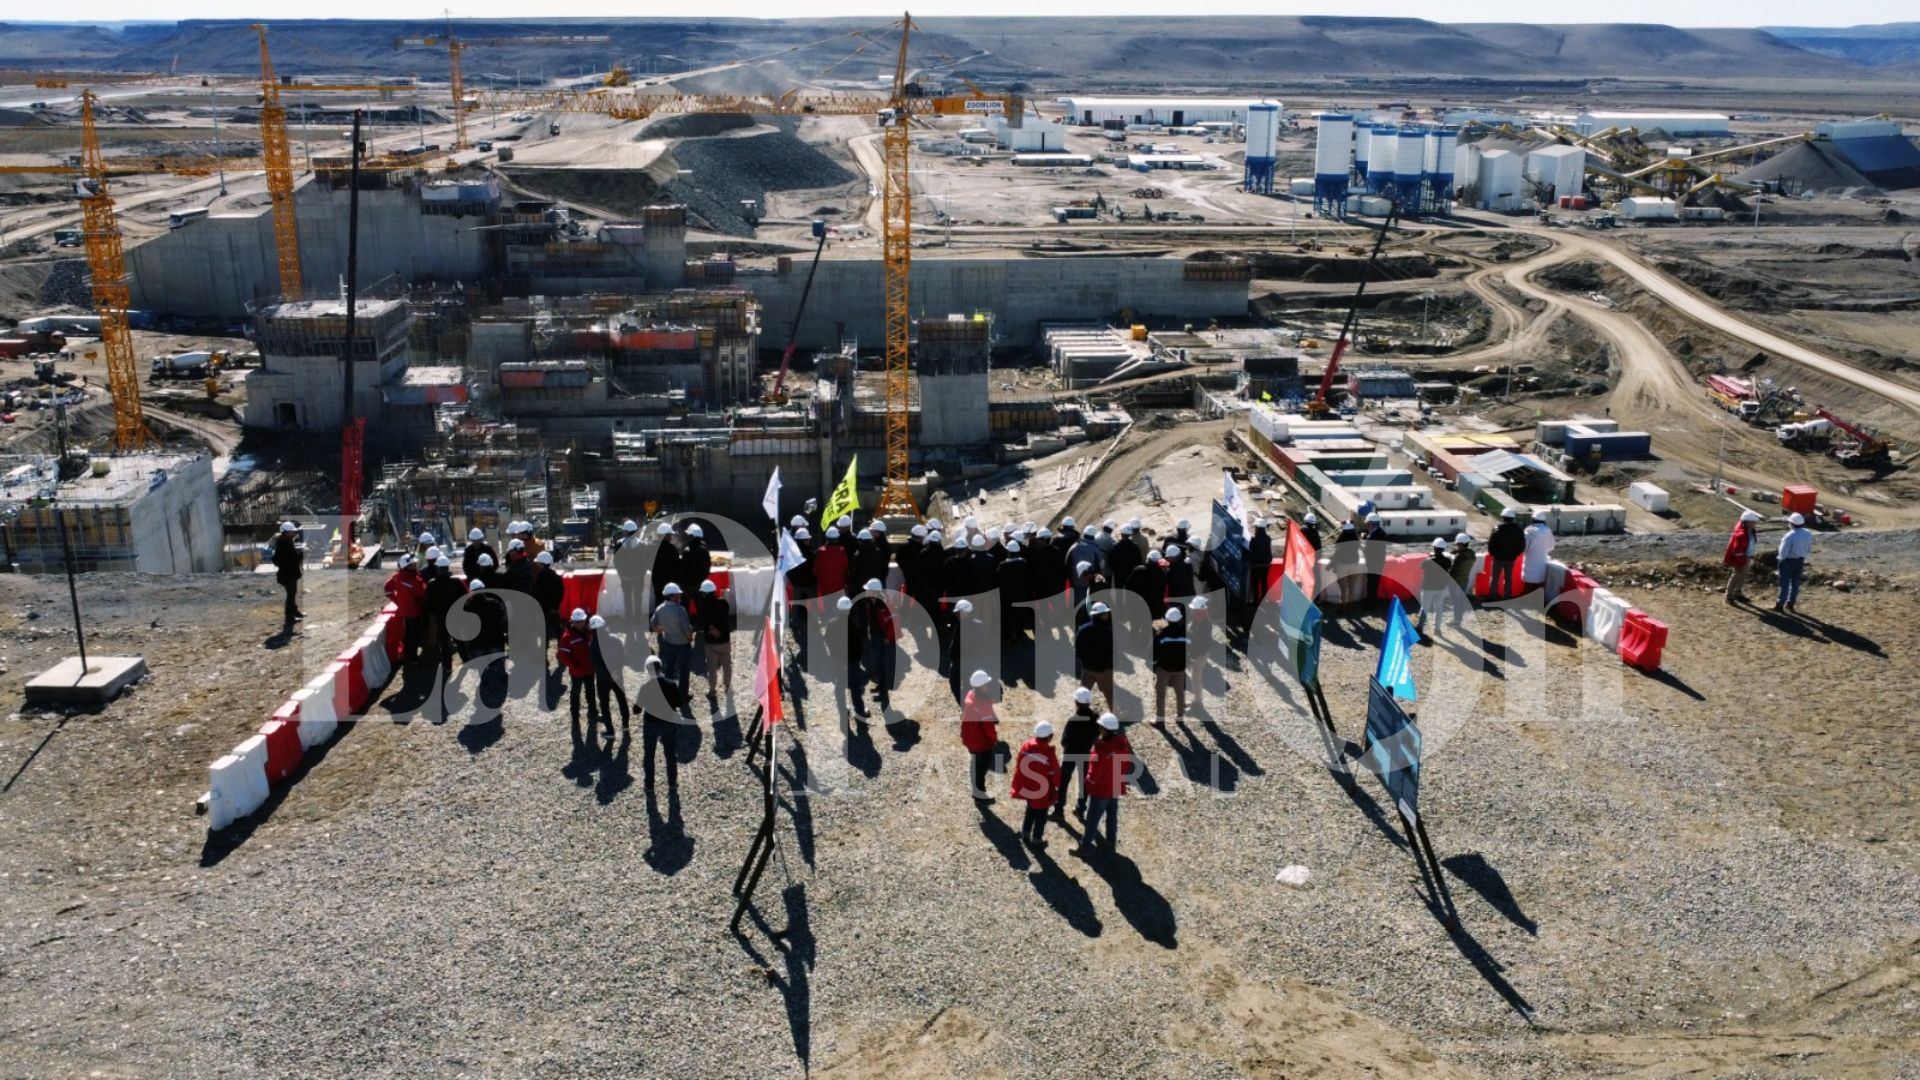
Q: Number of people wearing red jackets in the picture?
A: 8